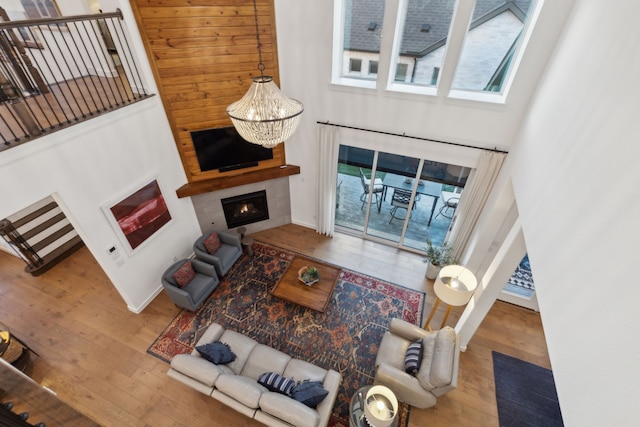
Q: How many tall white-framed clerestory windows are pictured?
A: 3